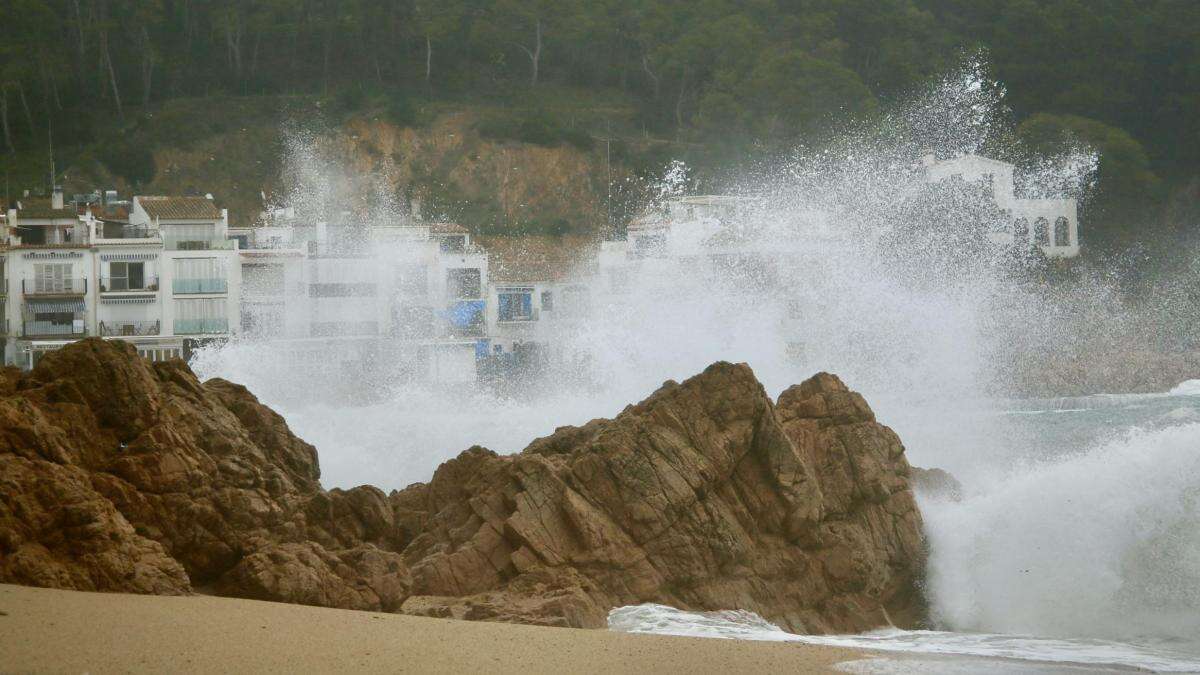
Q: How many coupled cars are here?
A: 0